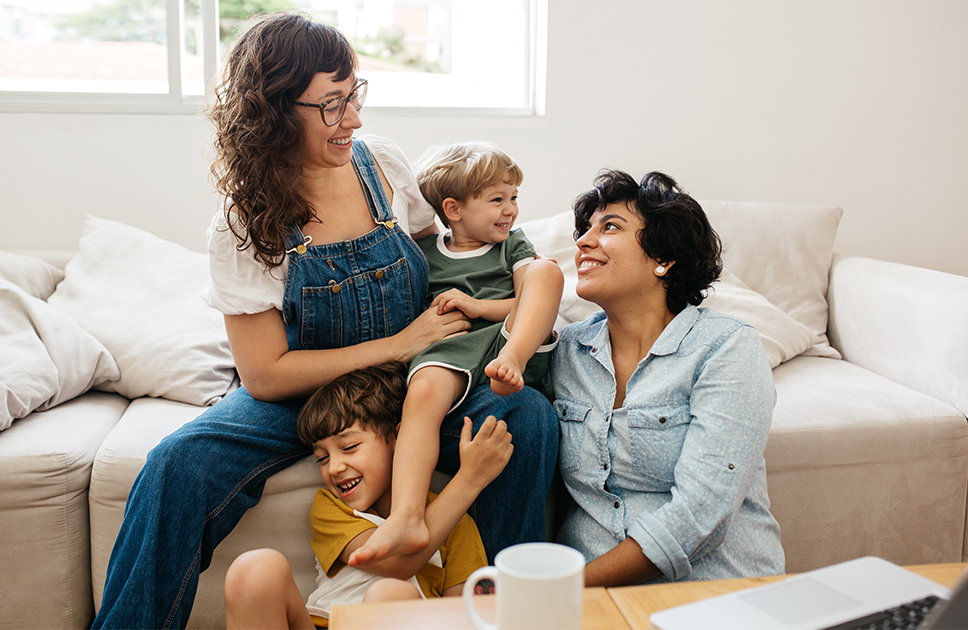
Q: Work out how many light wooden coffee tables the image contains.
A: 1